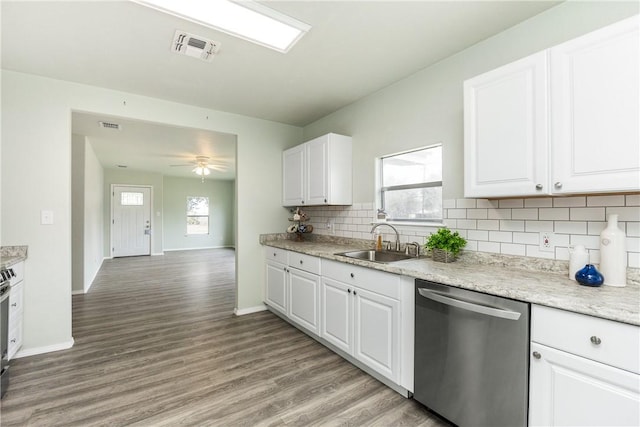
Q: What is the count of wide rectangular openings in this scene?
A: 1